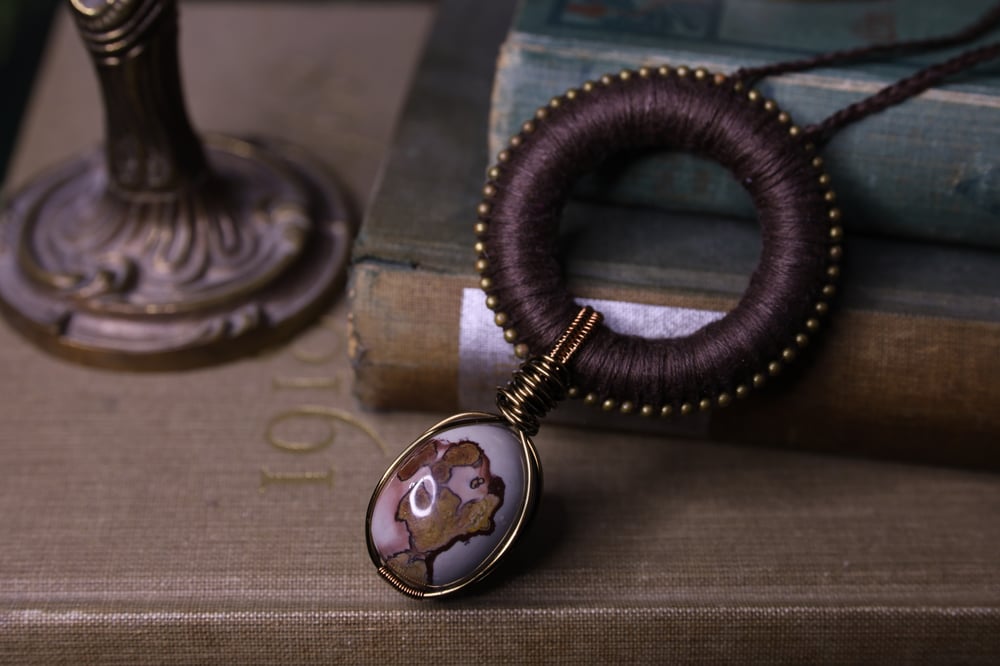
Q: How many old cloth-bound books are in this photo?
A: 3